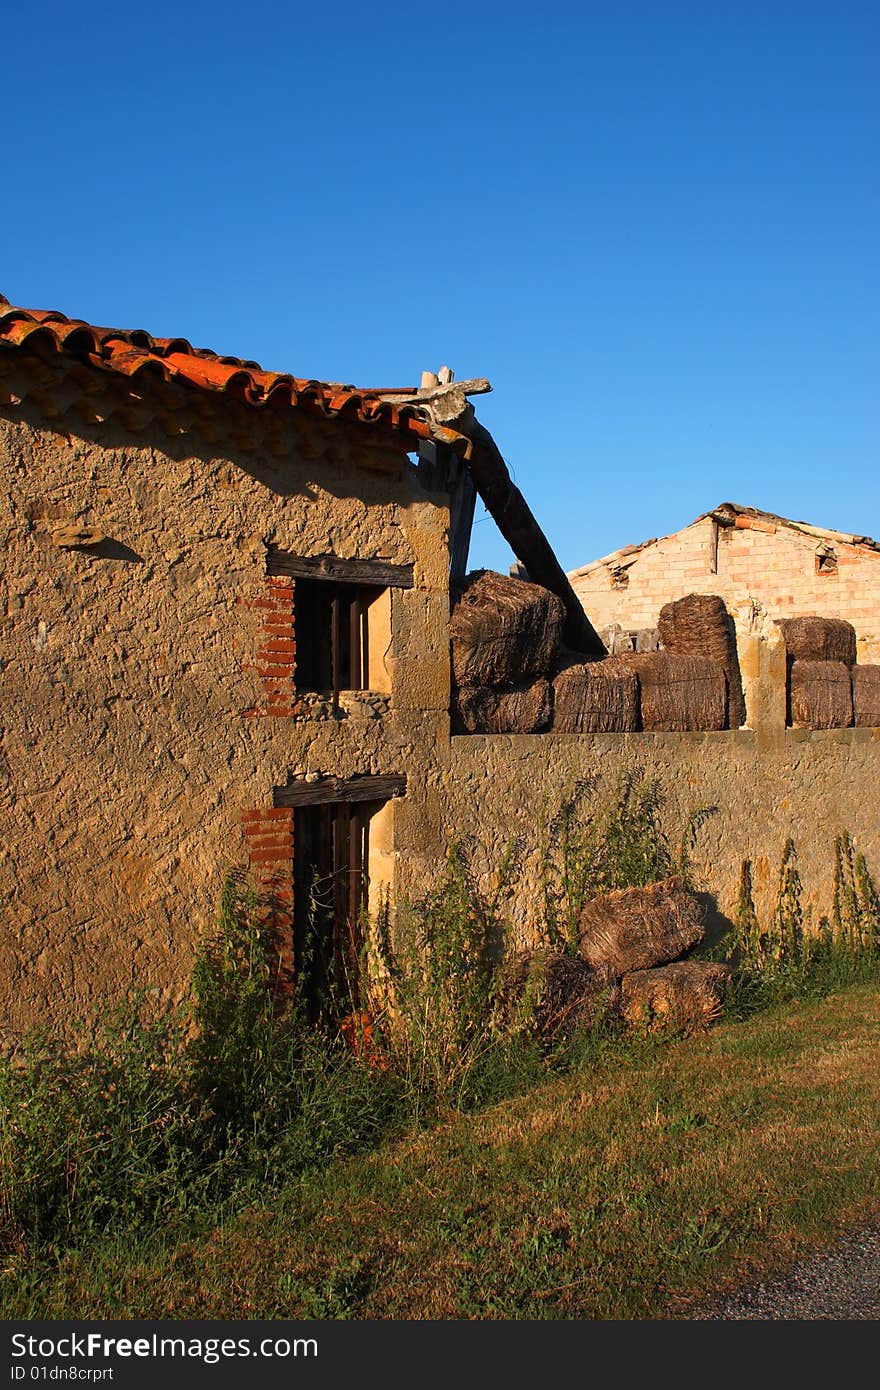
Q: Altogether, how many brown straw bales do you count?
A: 11